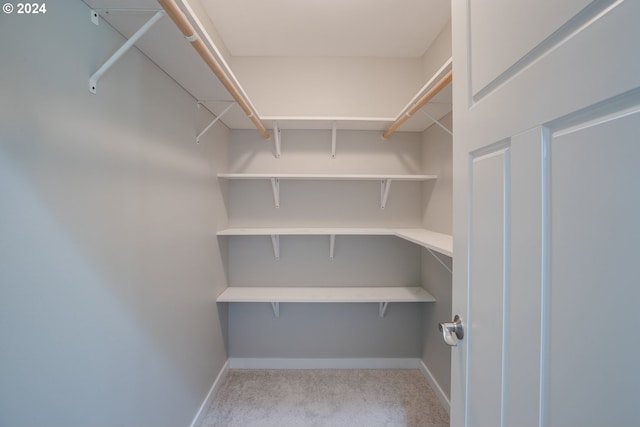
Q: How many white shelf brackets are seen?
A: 12